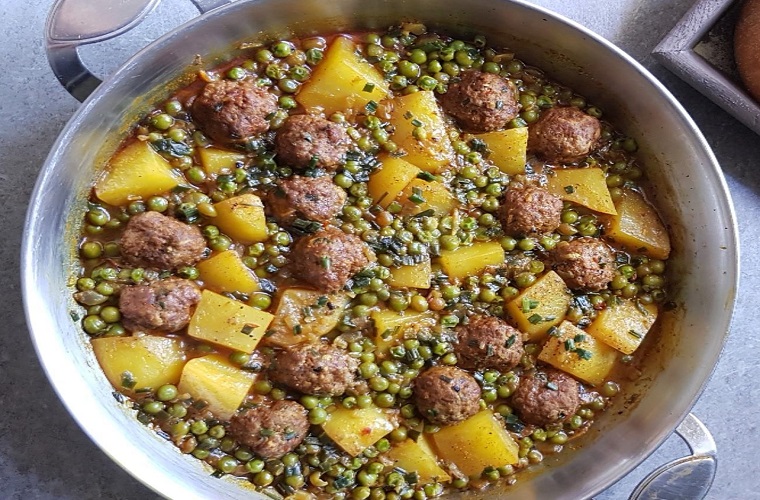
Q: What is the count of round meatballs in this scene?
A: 15